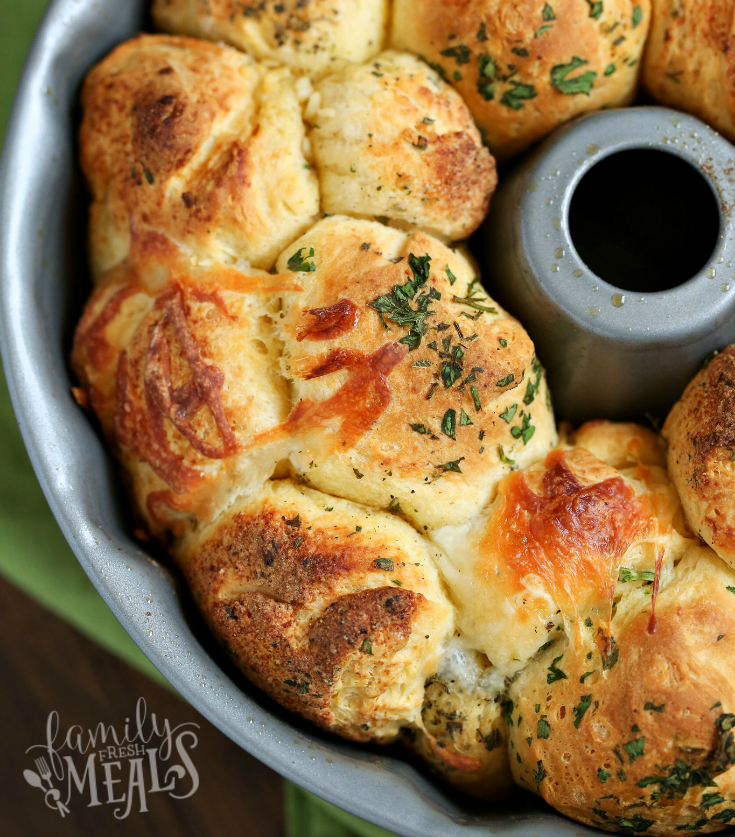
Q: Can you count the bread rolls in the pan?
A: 12